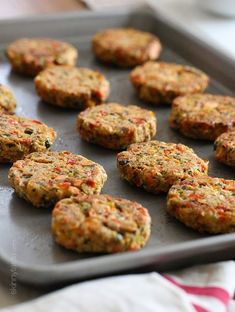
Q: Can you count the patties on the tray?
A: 13